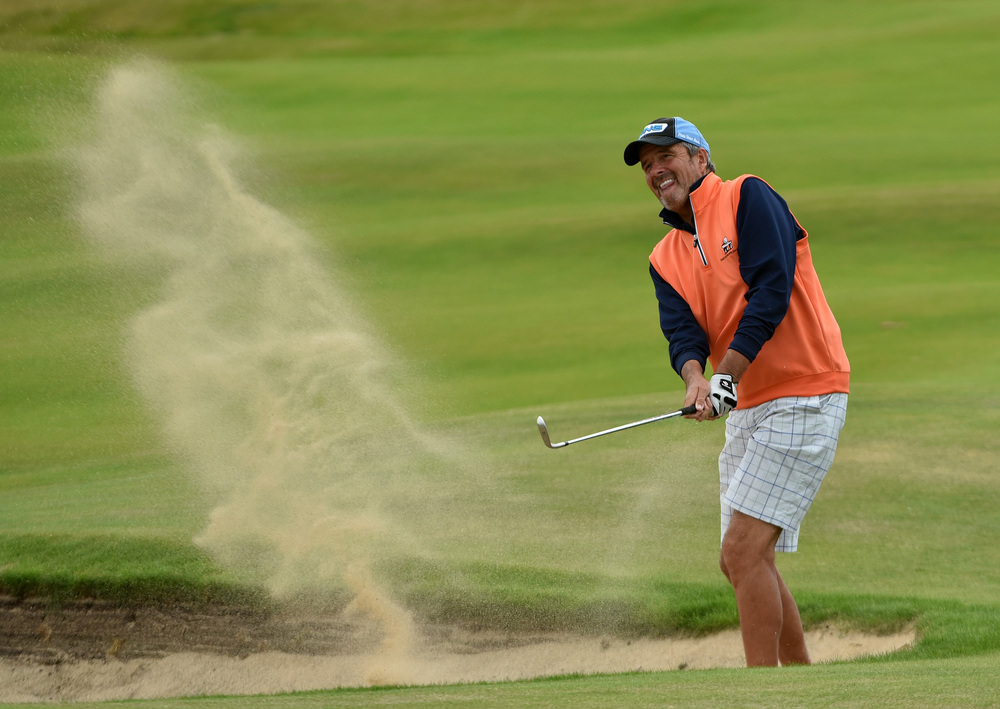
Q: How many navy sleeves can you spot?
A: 2